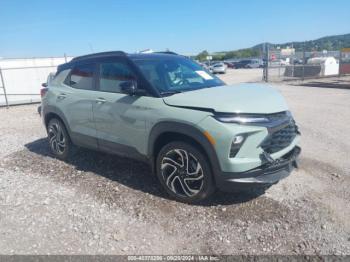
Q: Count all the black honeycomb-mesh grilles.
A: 1